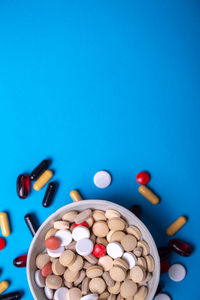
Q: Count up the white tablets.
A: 13